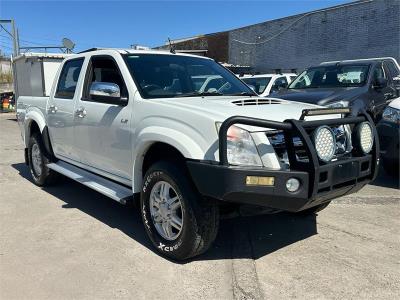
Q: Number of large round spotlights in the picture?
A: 2